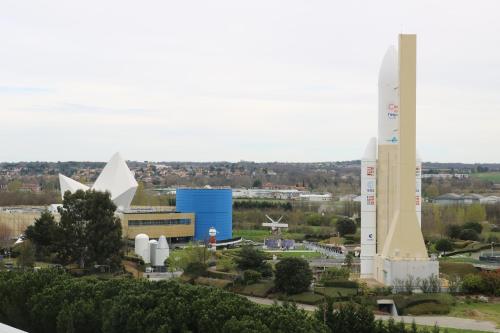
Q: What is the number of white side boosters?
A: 2